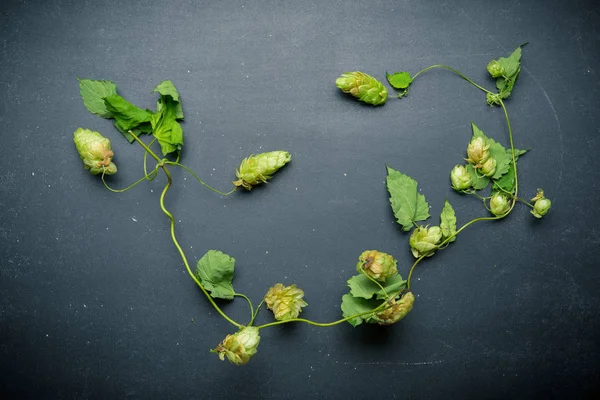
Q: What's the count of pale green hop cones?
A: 14